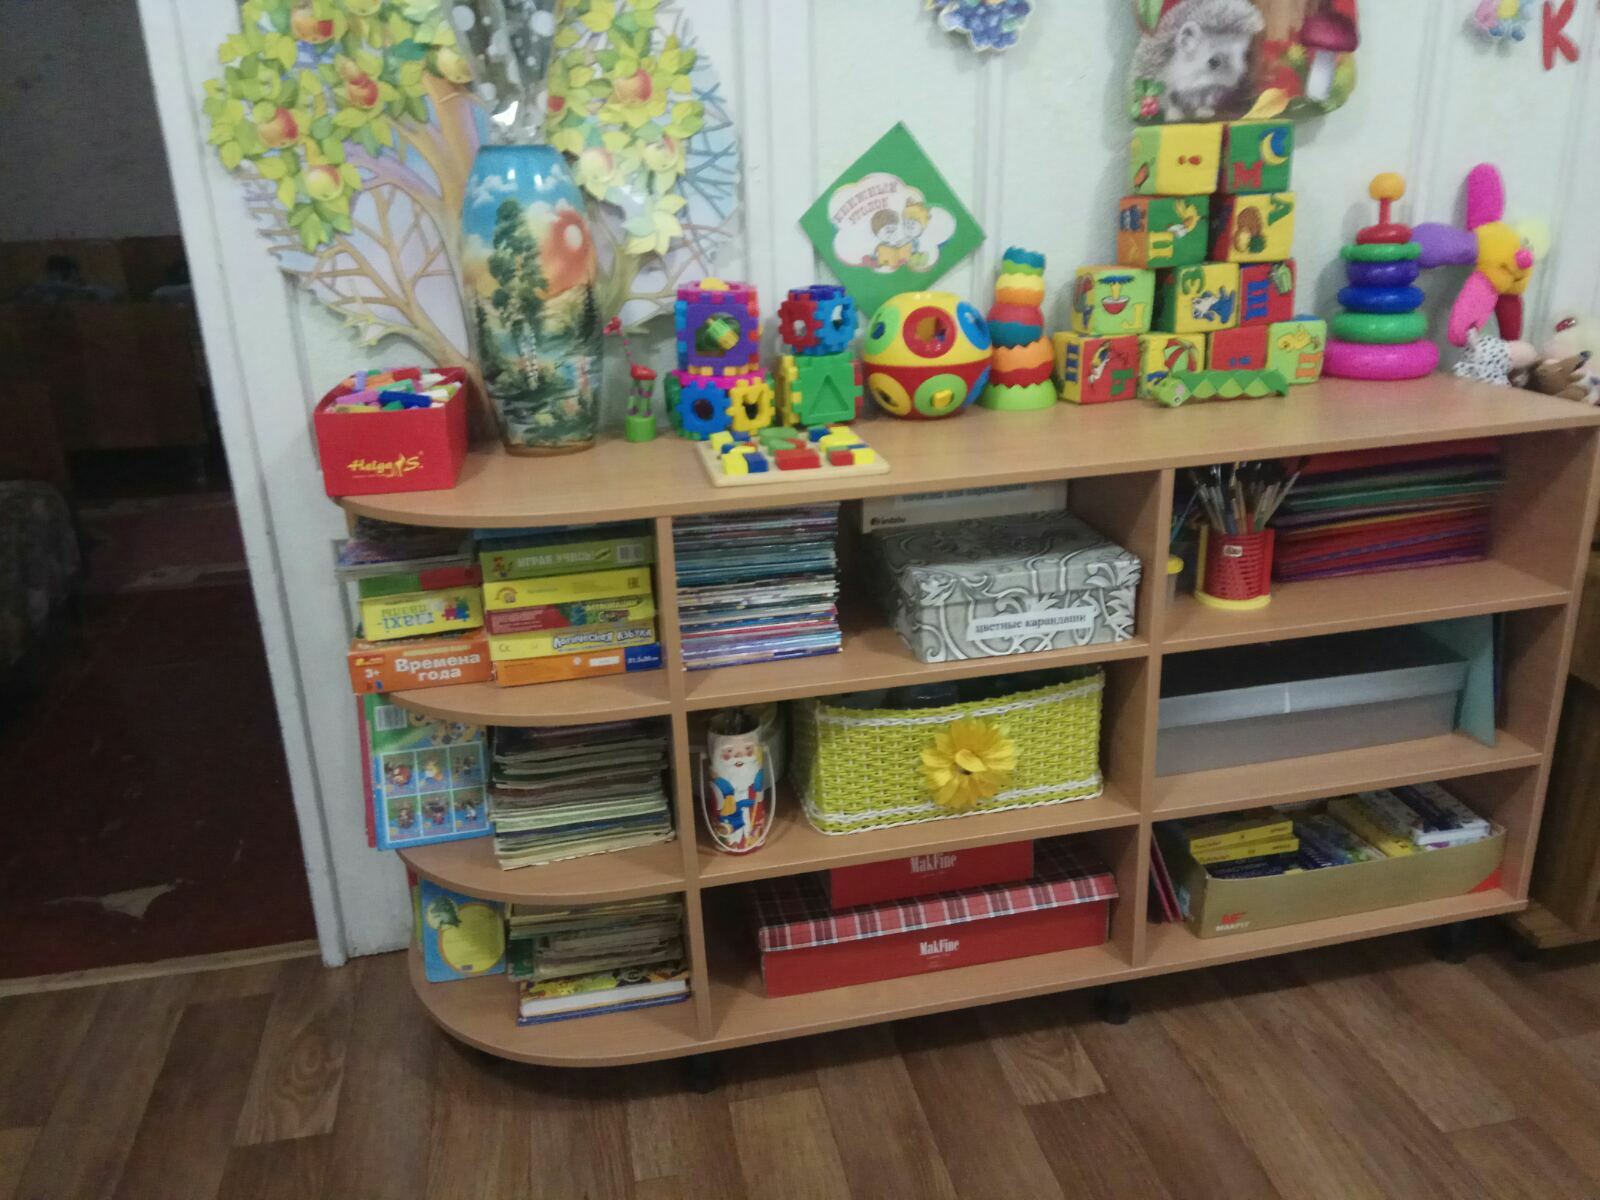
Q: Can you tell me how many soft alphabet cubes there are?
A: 11